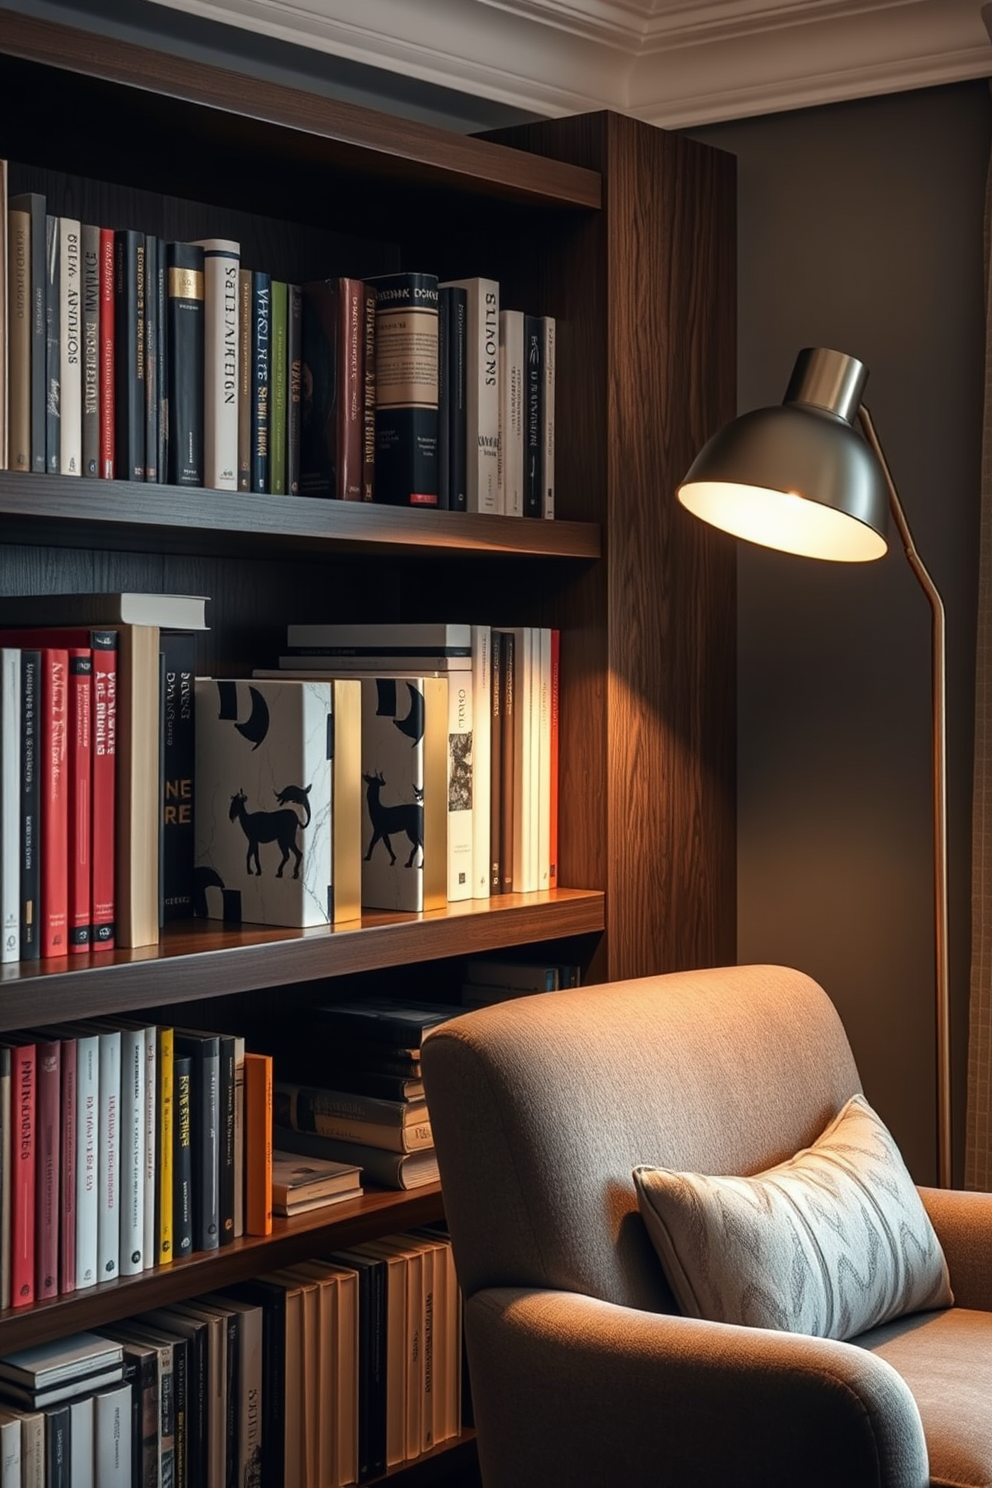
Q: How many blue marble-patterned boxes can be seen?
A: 0